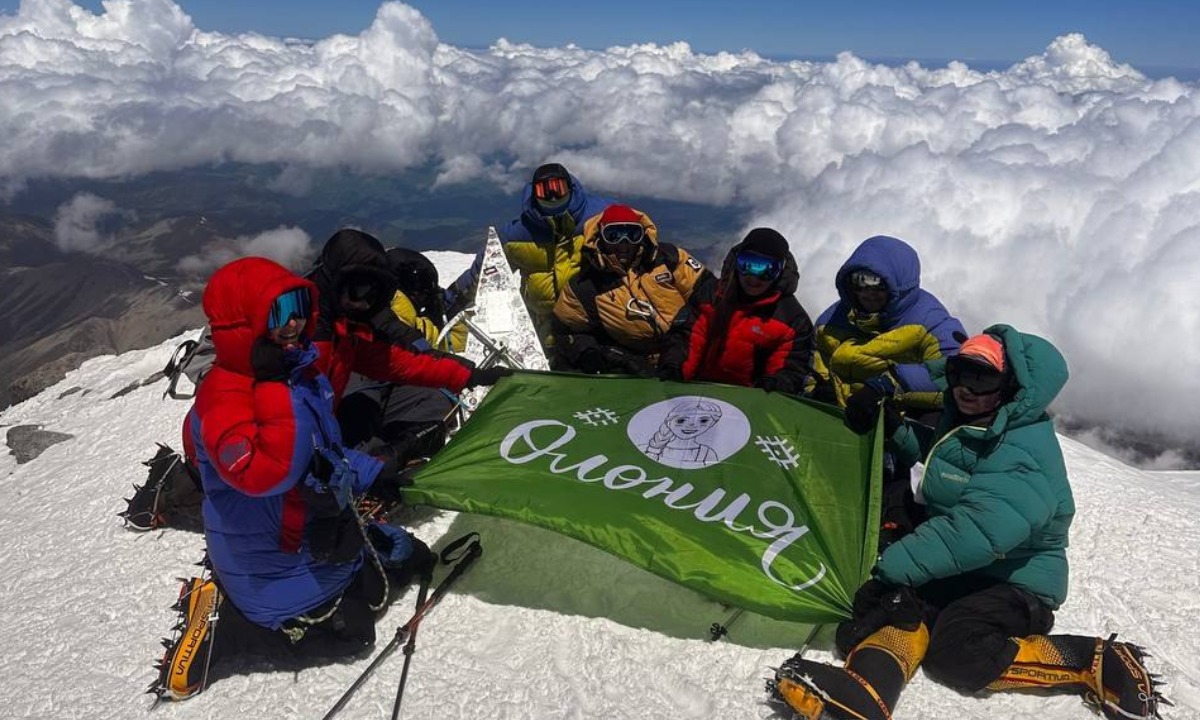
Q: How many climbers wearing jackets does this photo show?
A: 8